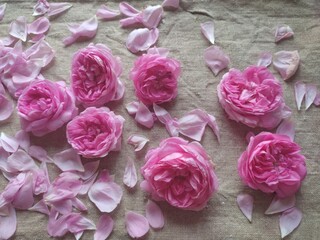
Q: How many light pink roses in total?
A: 7